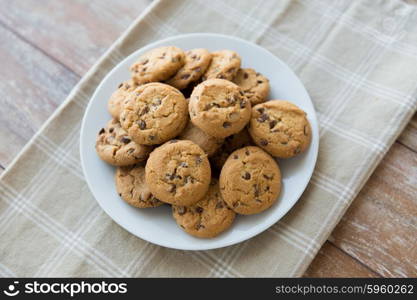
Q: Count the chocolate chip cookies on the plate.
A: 15